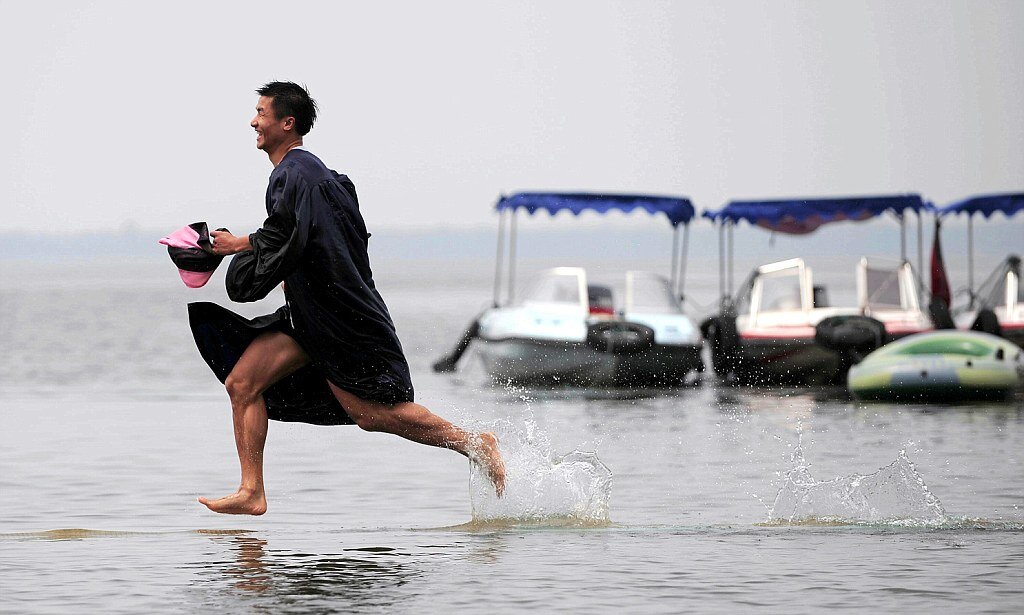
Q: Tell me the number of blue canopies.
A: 3